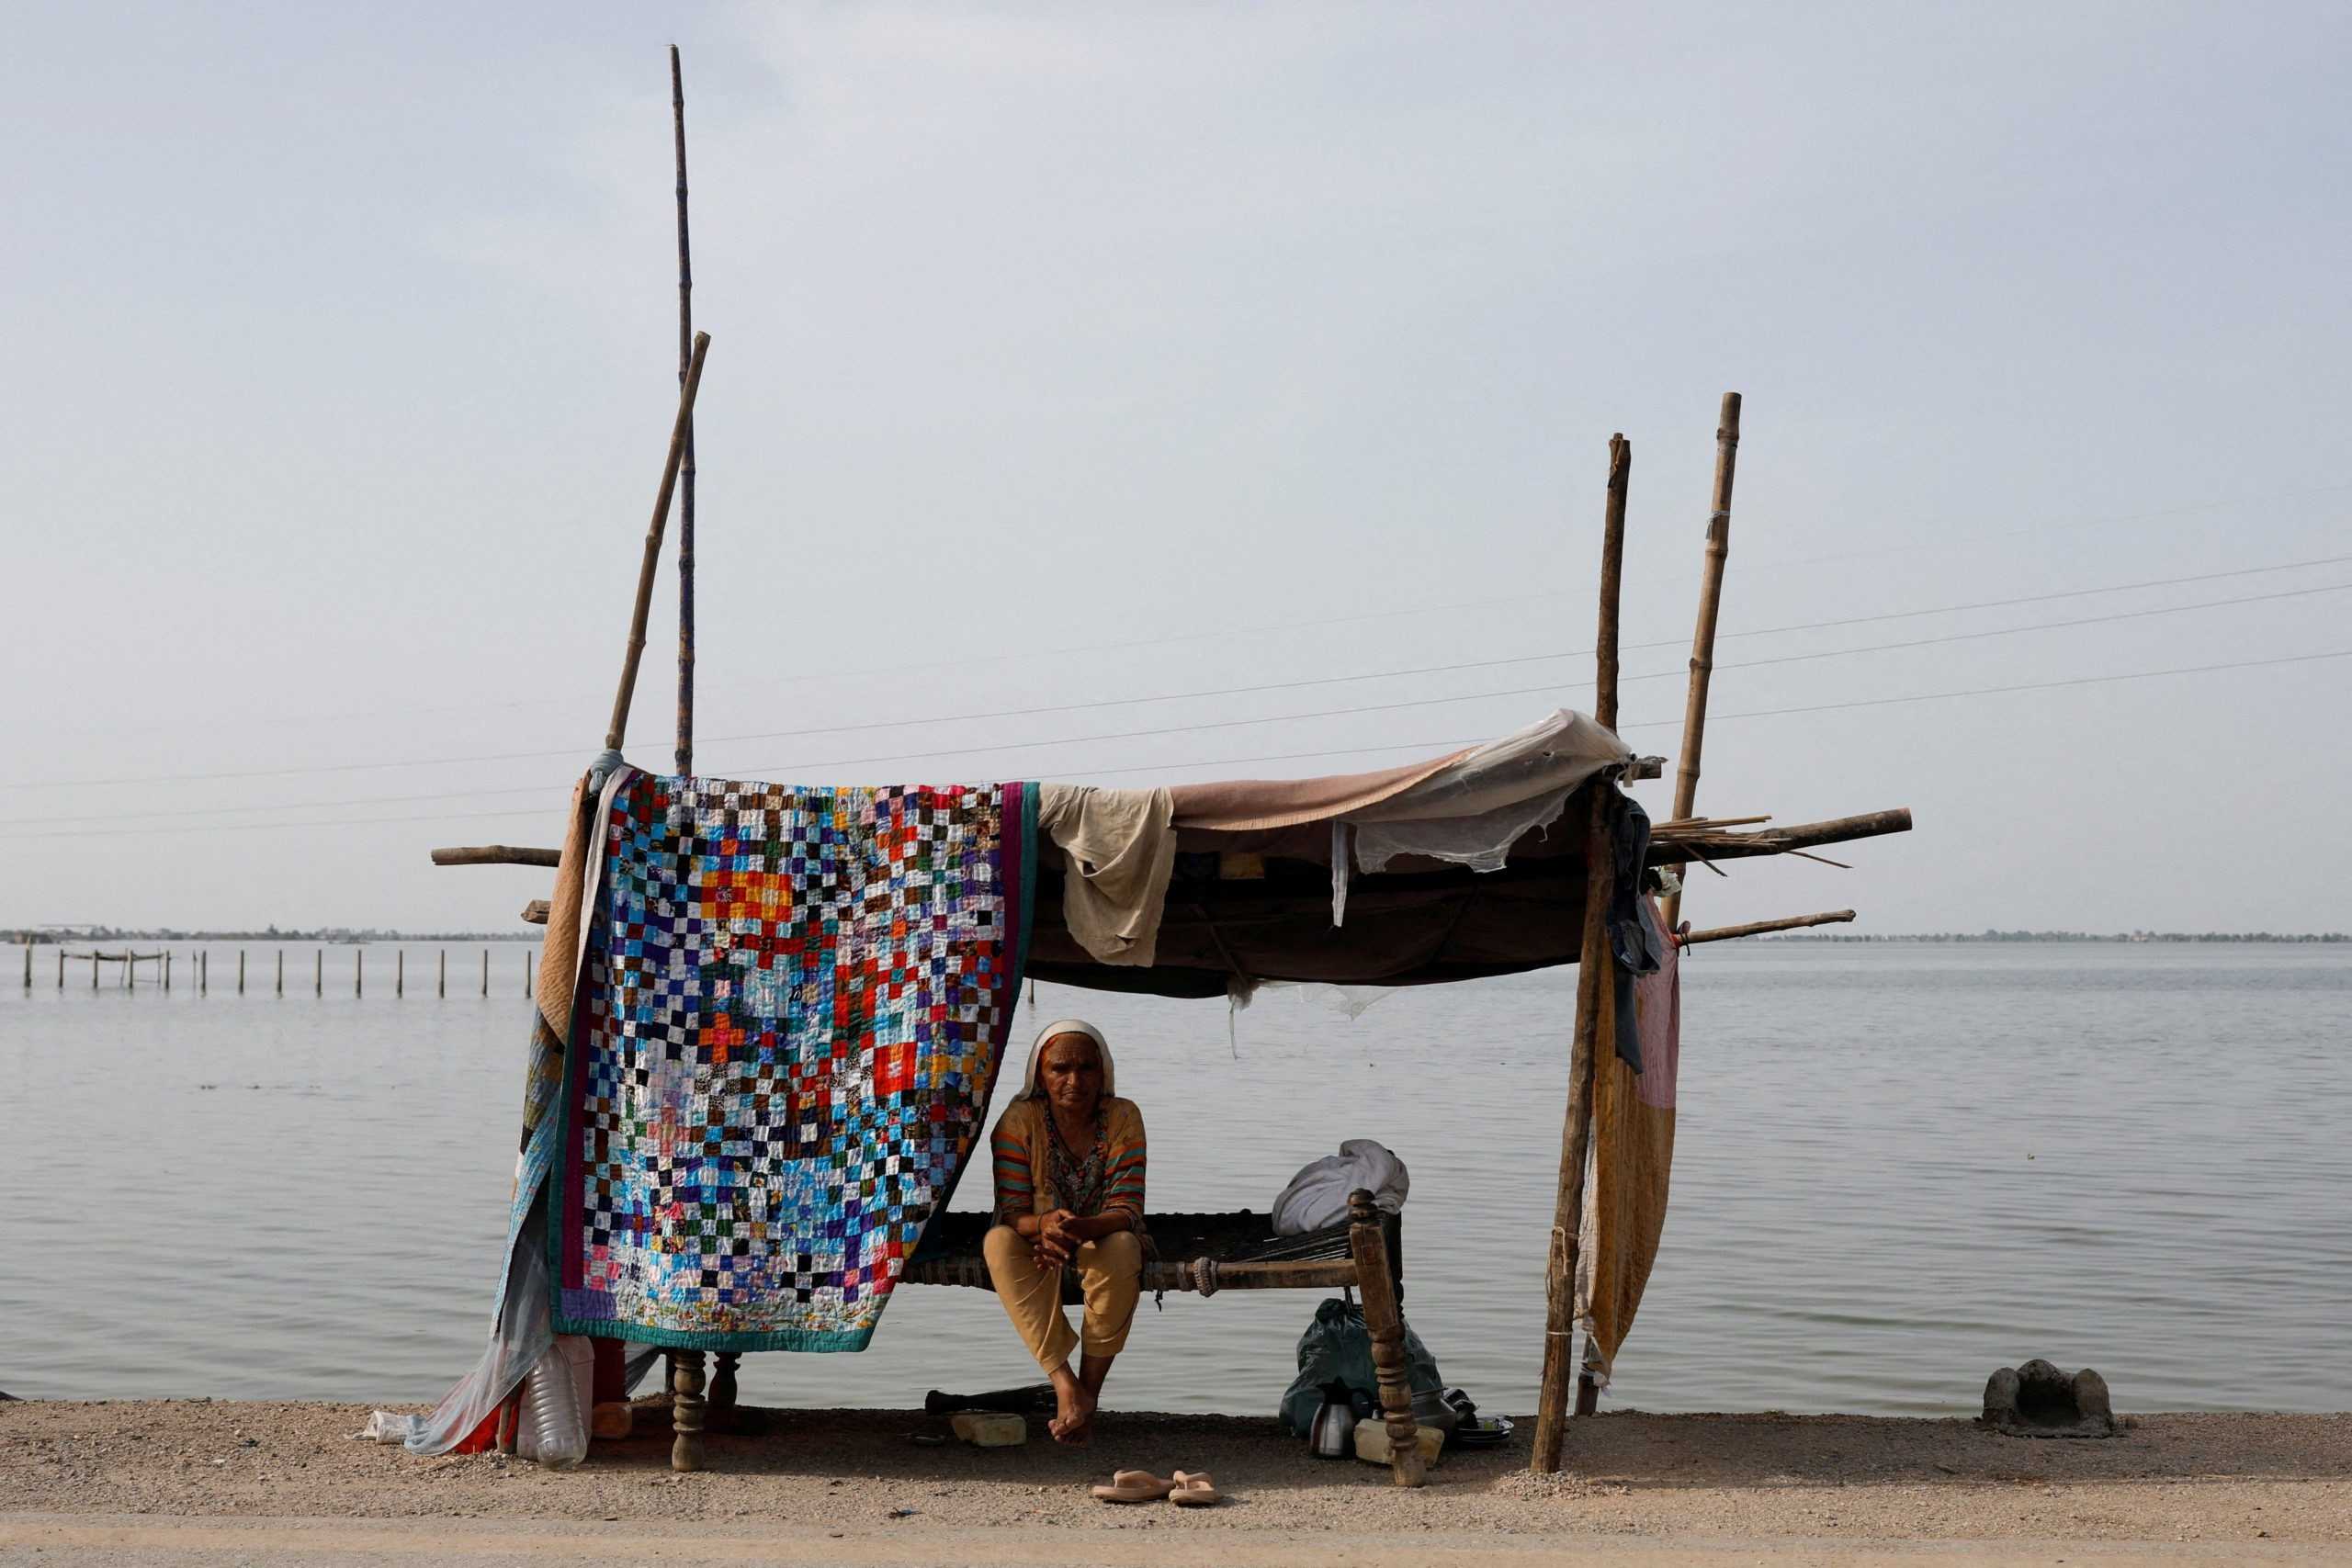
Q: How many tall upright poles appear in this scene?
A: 4